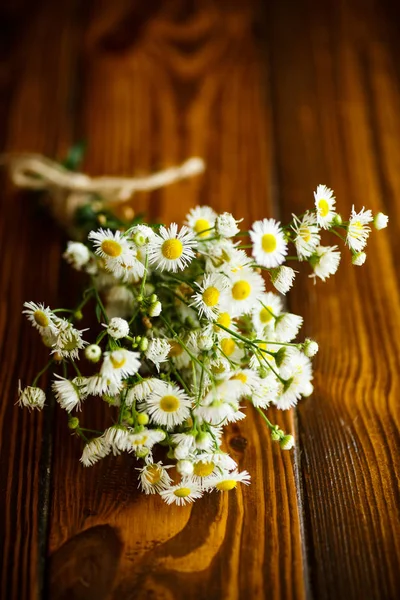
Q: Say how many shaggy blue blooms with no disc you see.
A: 0